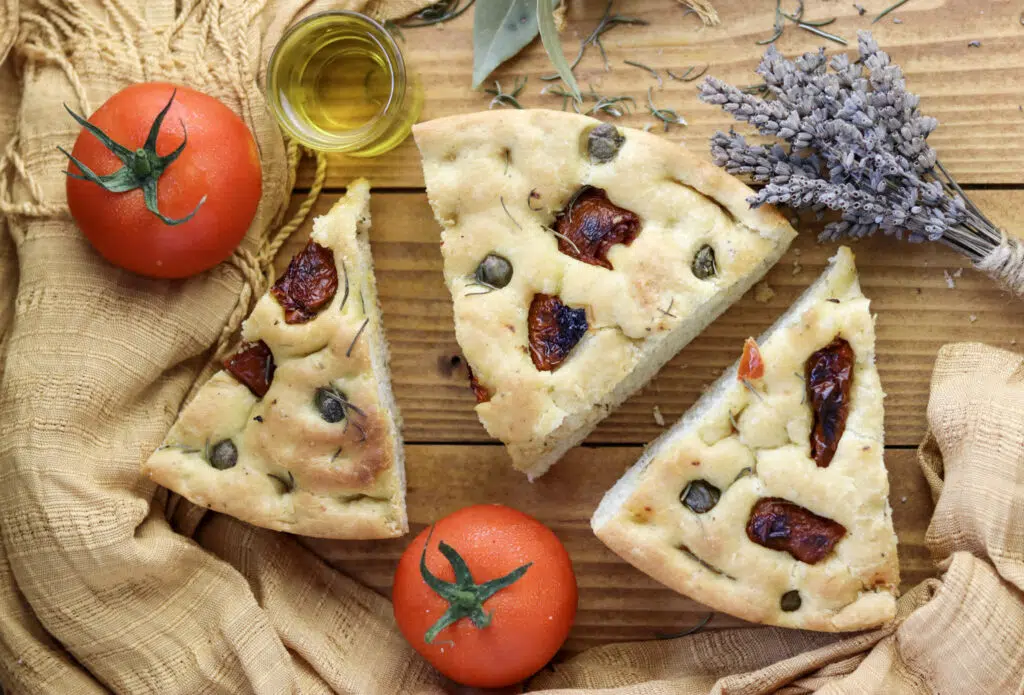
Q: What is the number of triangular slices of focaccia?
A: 3